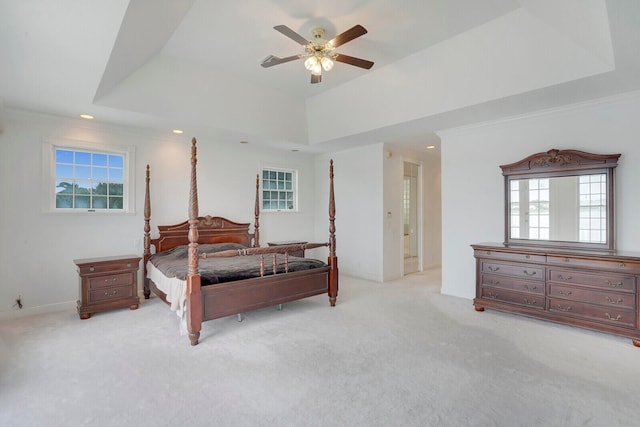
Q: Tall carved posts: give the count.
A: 4